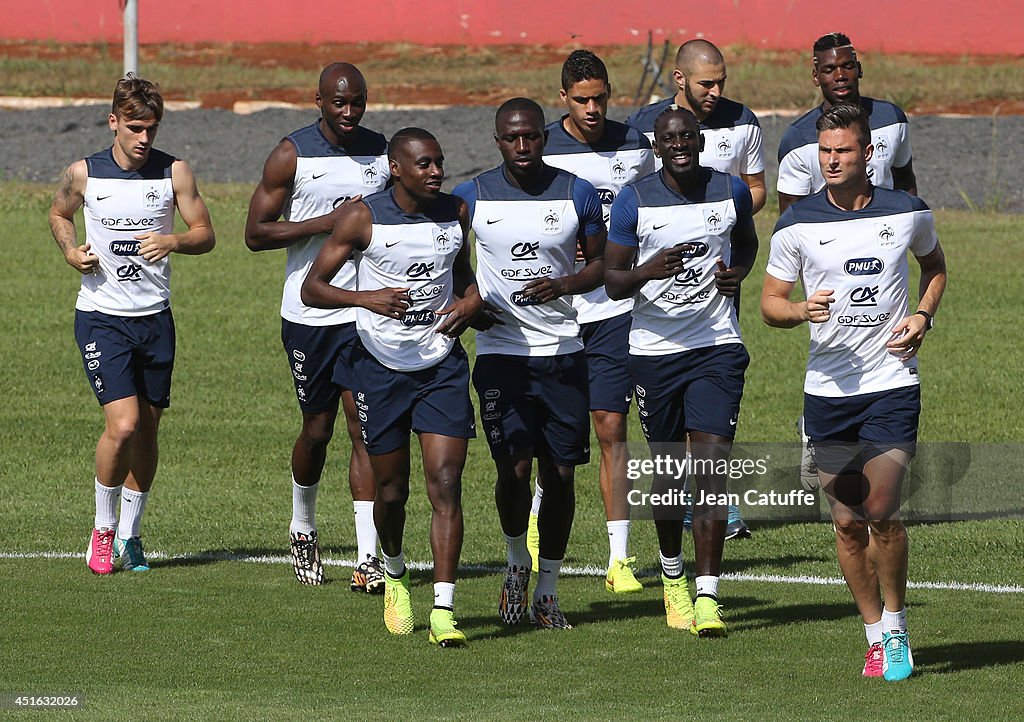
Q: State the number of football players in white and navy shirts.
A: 9